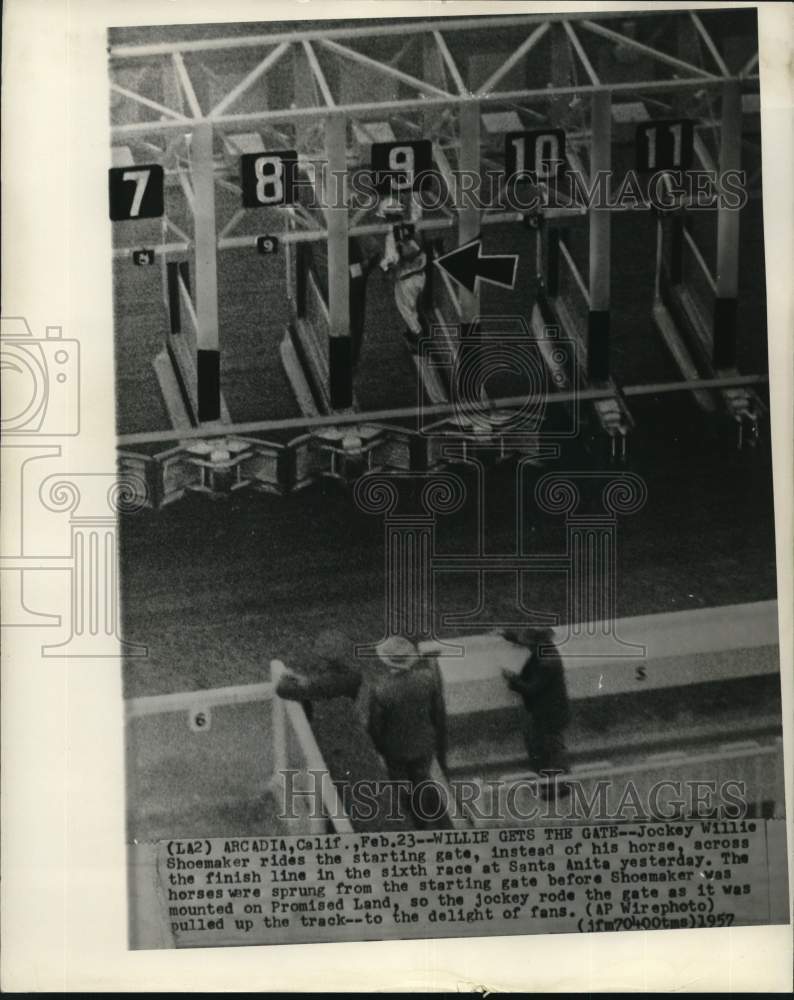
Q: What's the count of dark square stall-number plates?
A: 5